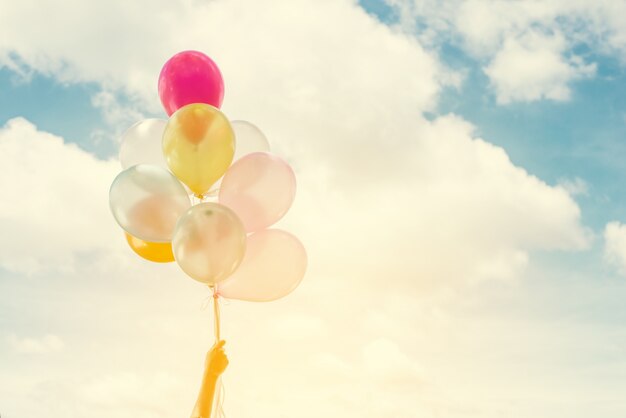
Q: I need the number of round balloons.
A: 9